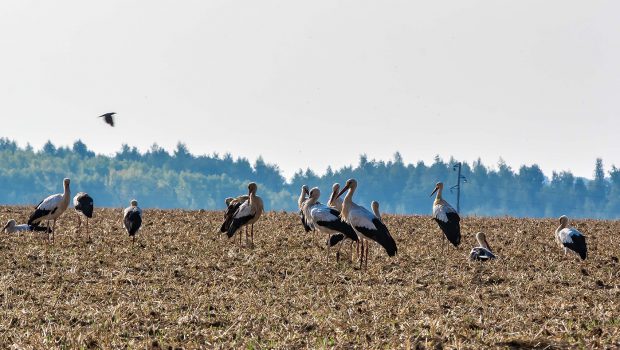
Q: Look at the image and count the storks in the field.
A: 14